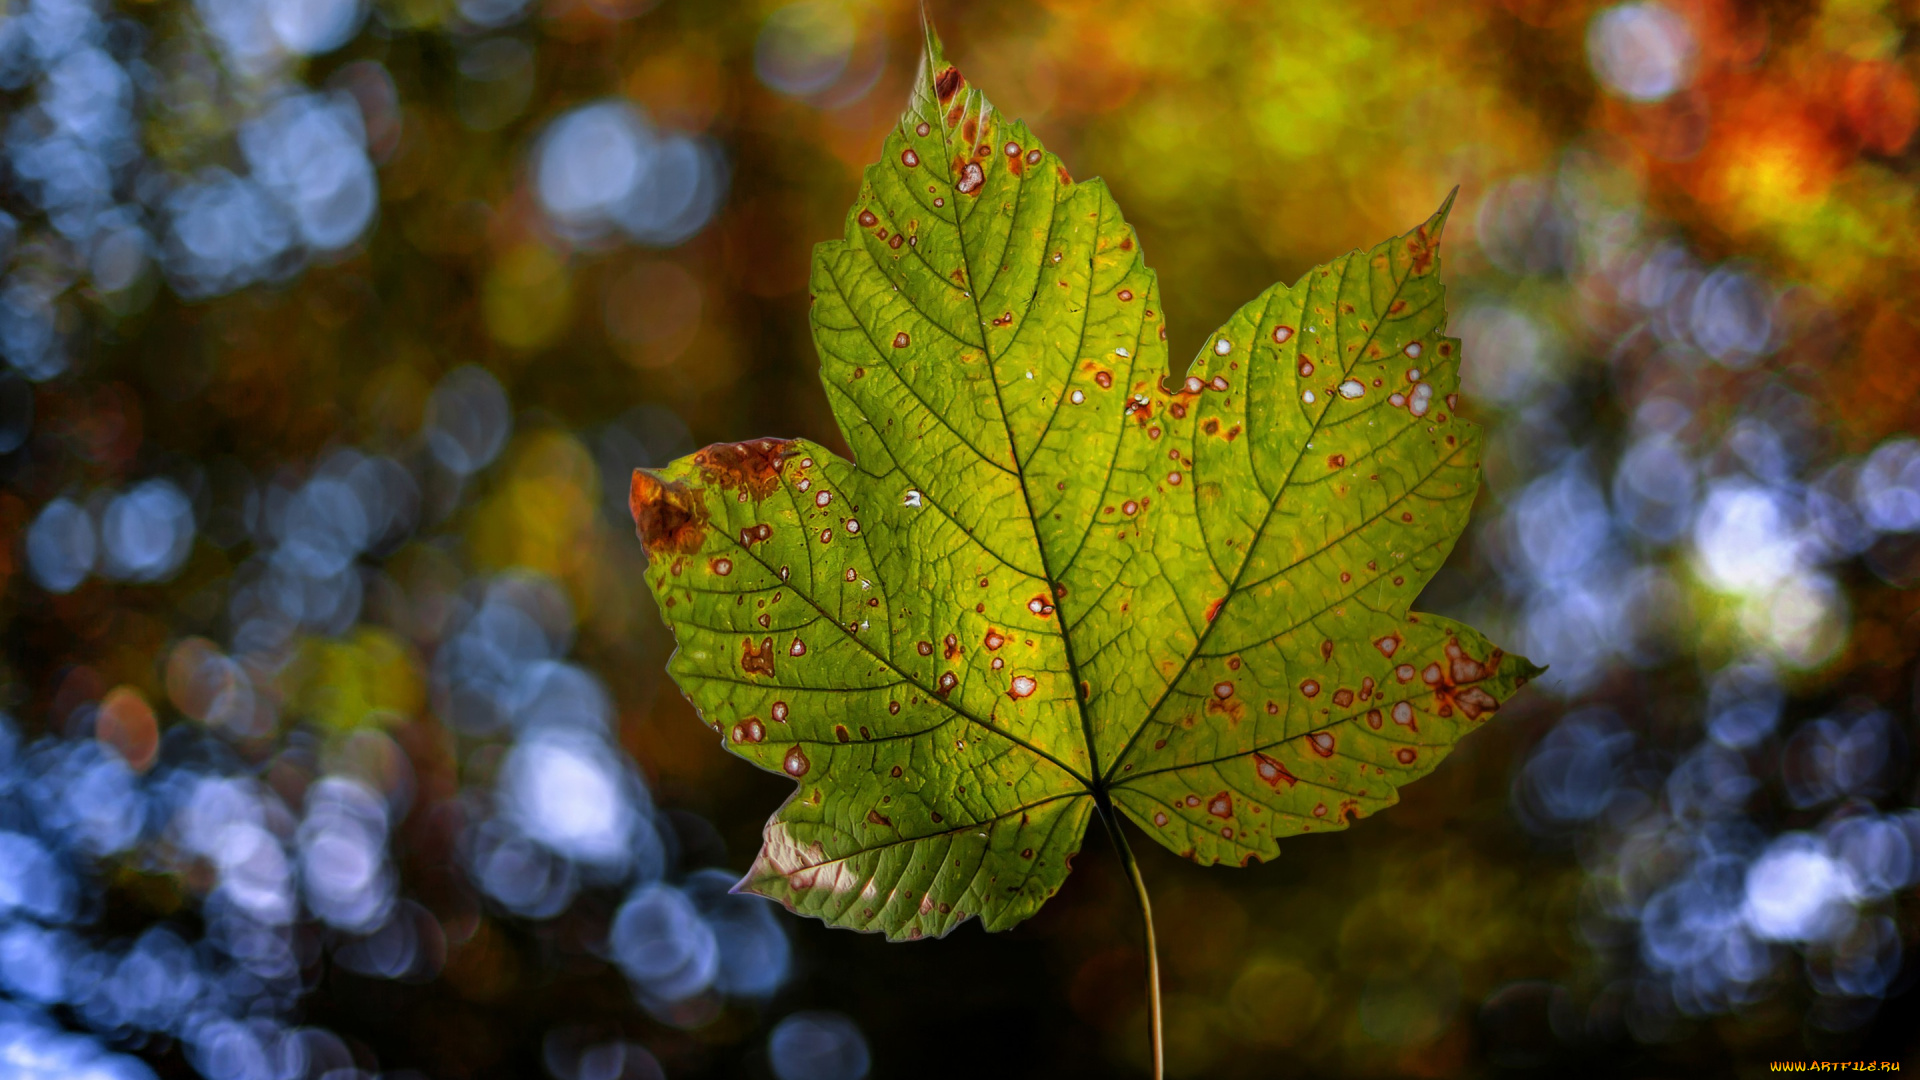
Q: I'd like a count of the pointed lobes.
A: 5